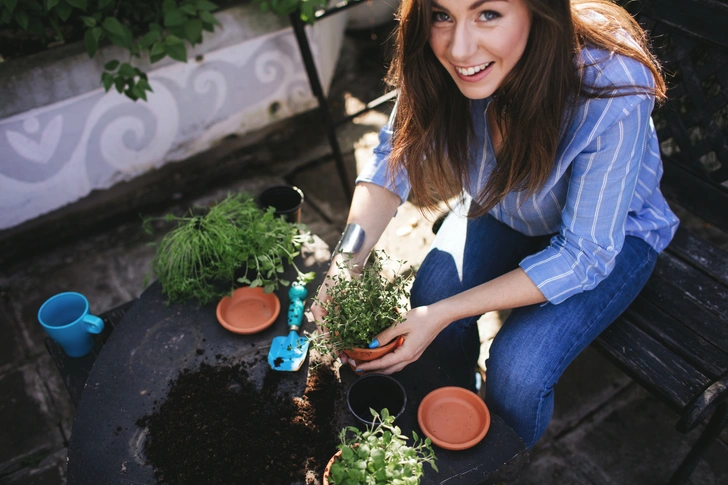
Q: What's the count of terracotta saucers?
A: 2